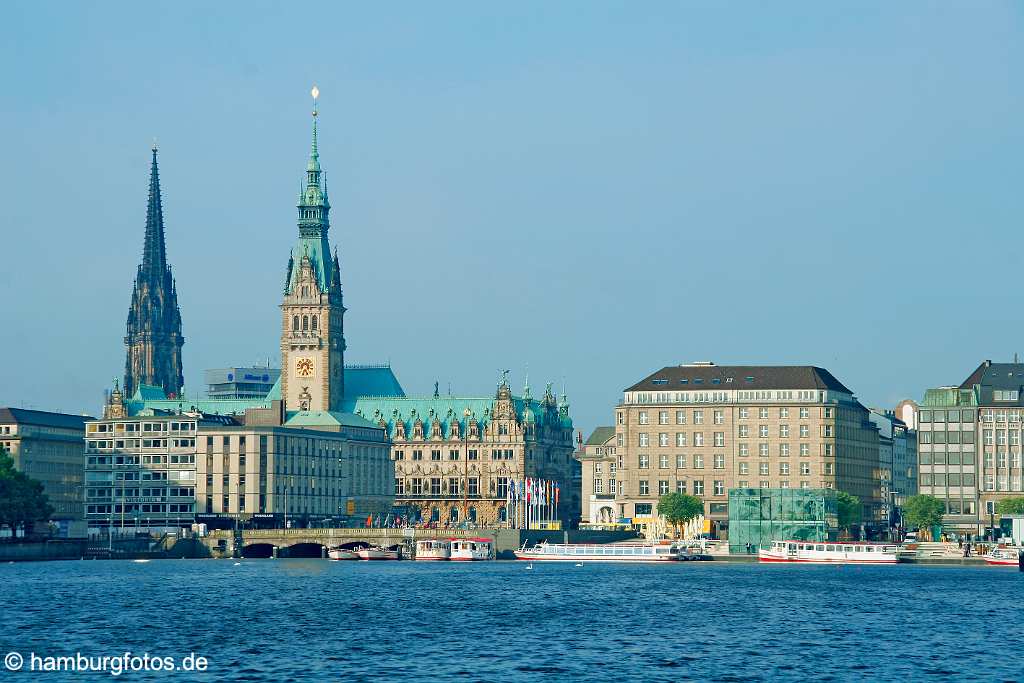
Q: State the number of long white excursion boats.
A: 2